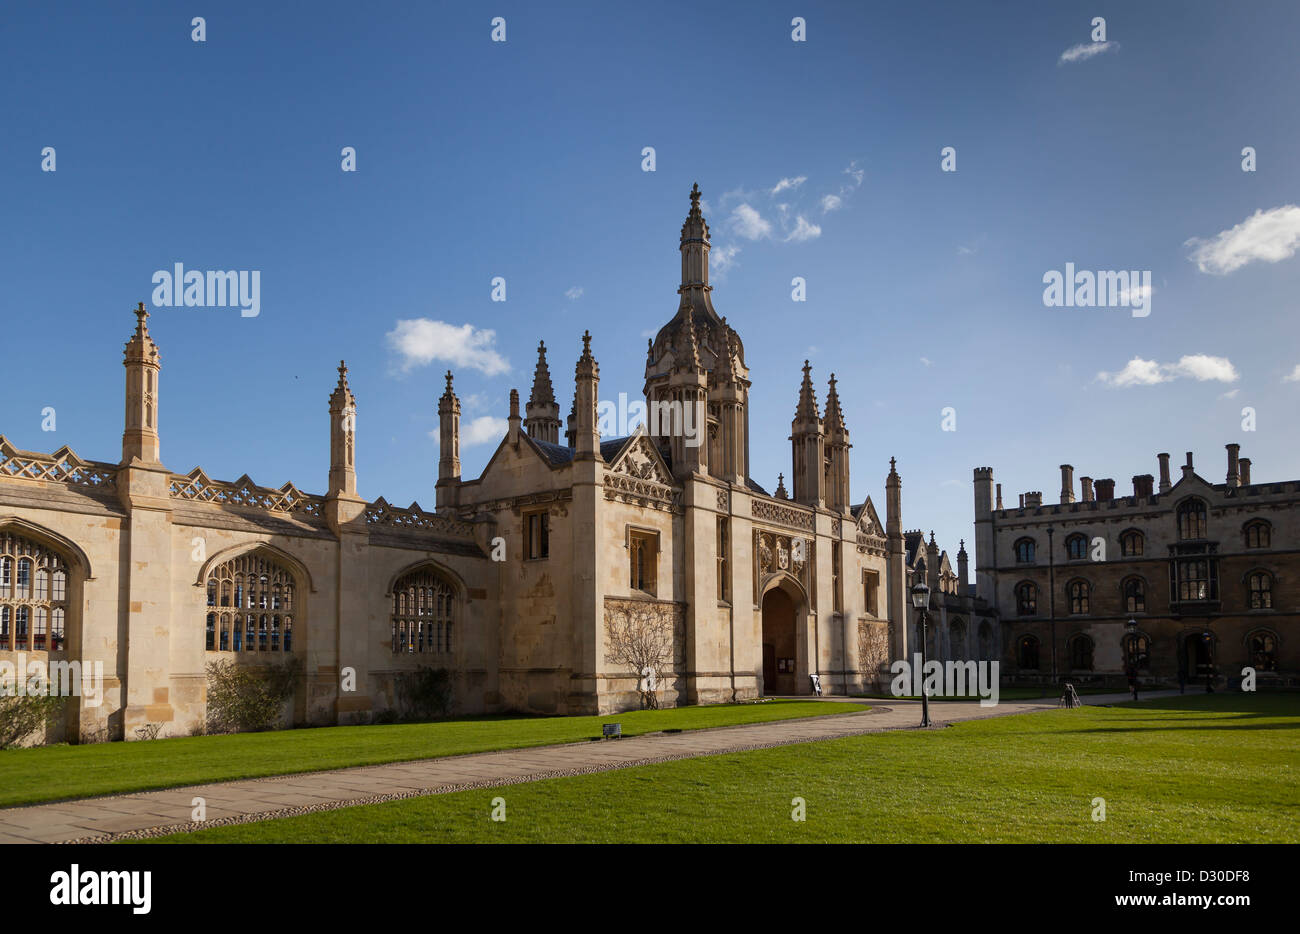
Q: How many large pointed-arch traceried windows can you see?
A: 3